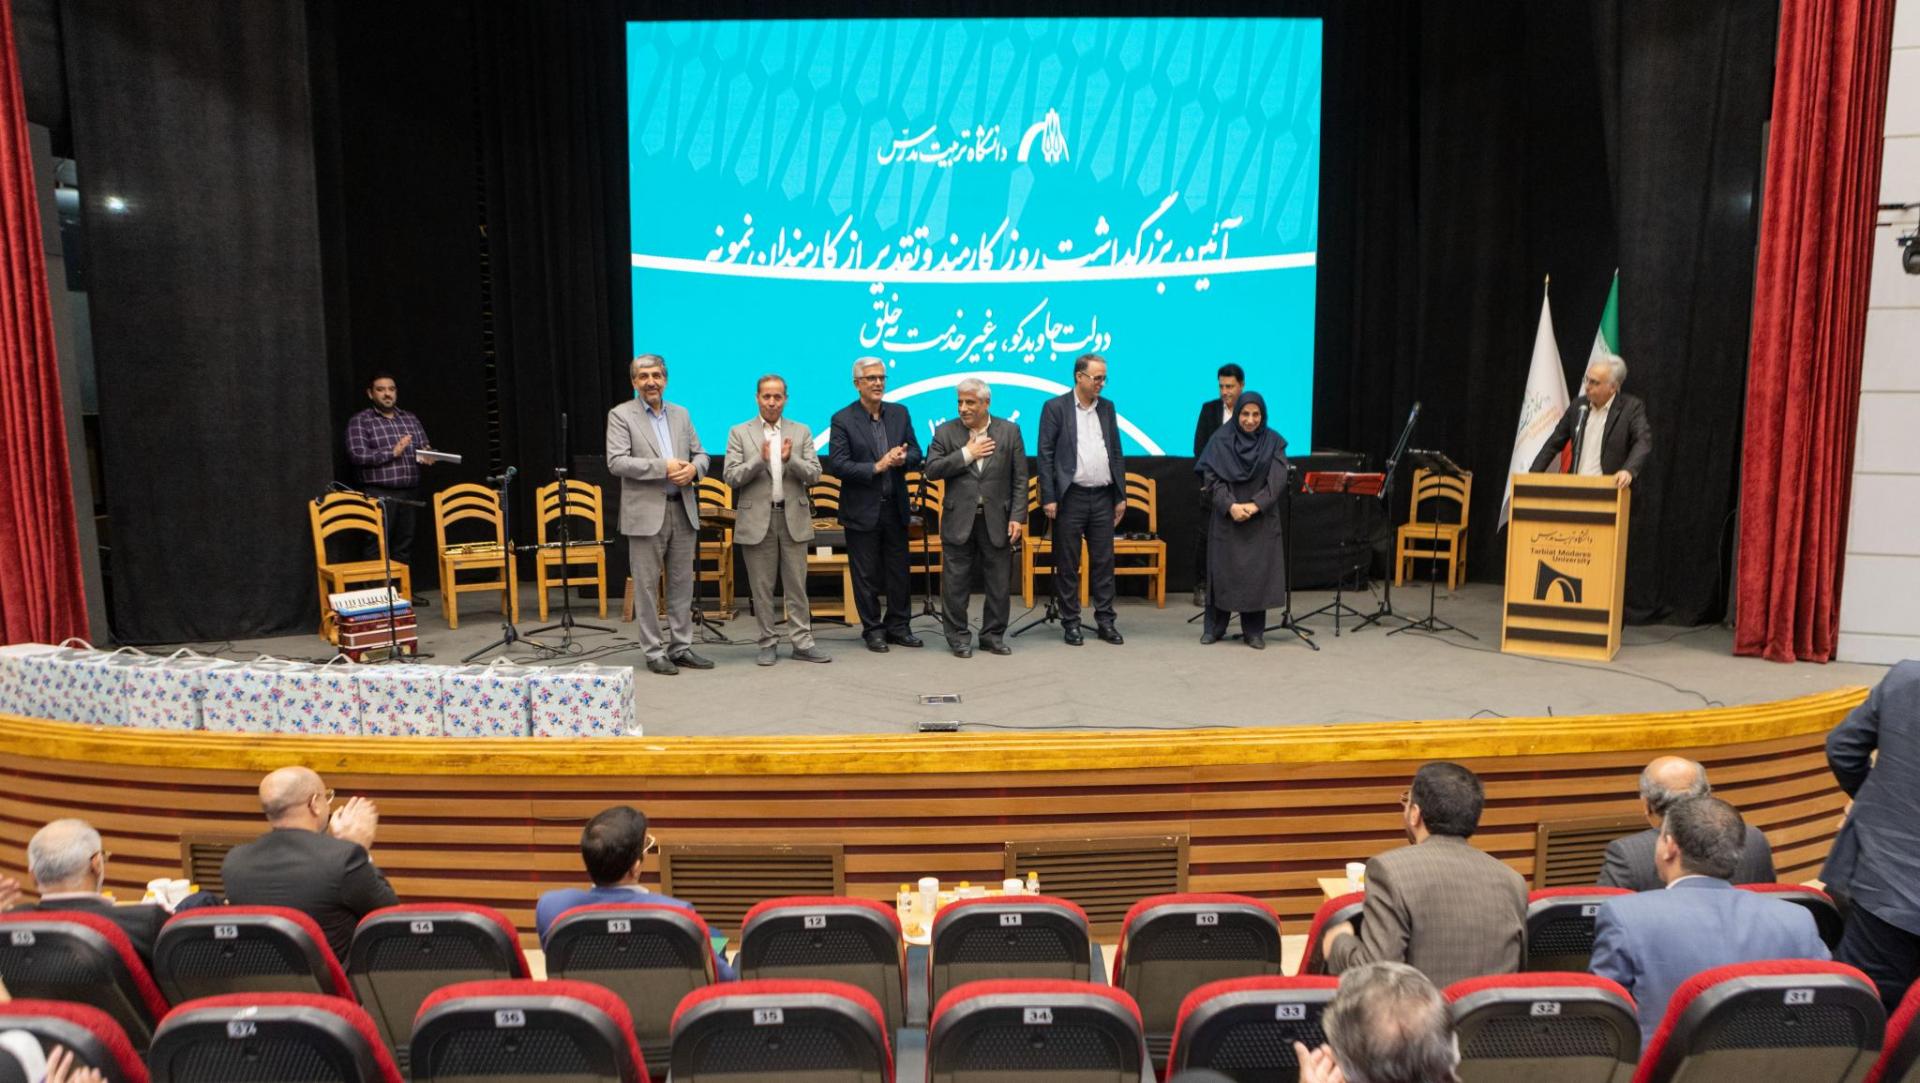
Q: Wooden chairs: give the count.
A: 9